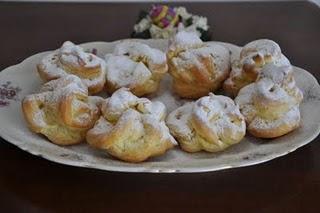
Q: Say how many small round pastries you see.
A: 8